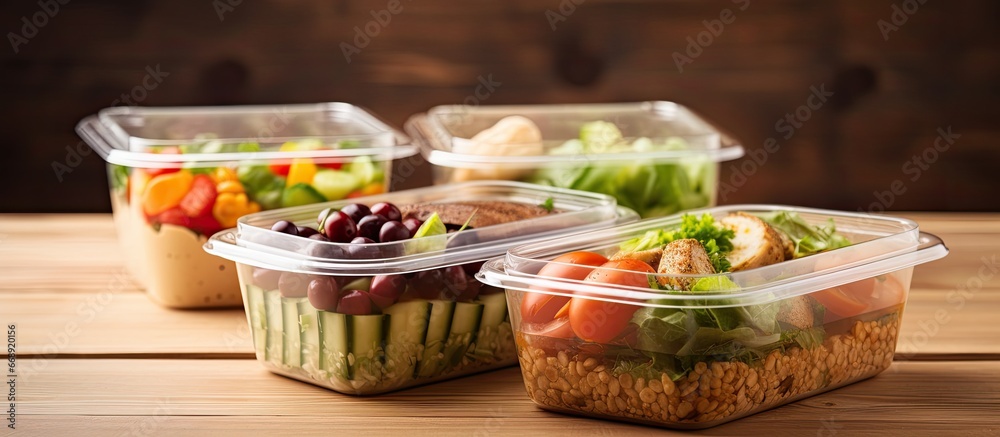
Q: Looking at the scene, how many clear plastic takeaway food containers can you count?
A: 4